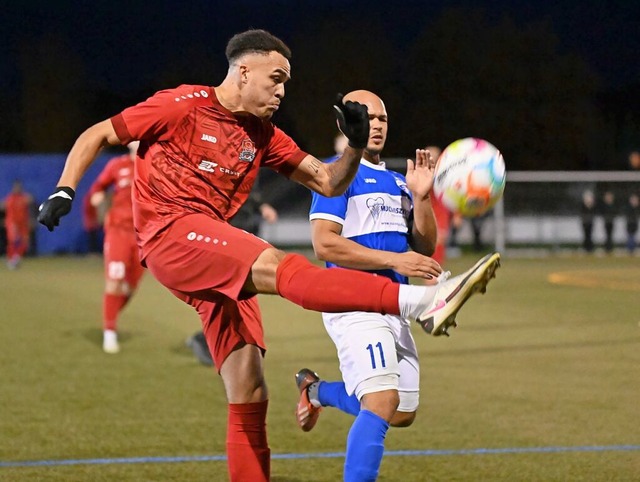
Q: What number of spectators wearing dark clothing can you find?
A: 3